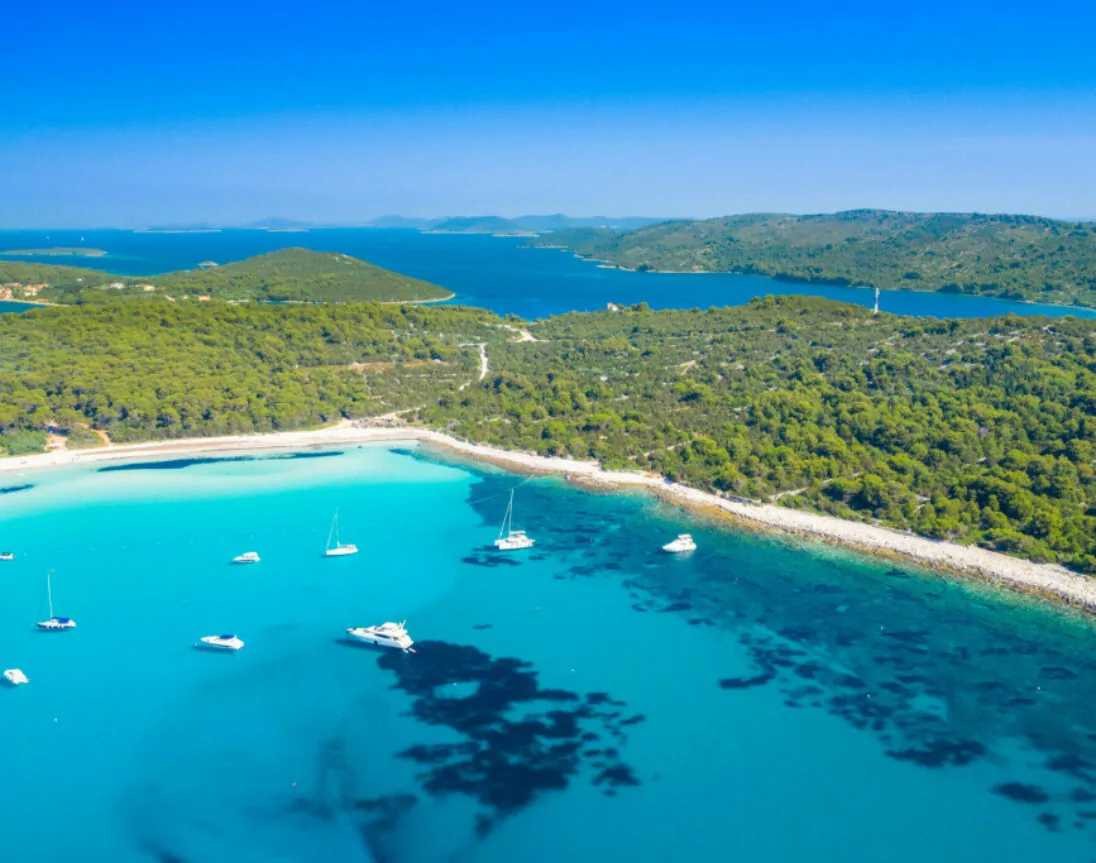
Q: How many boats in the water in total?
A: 9